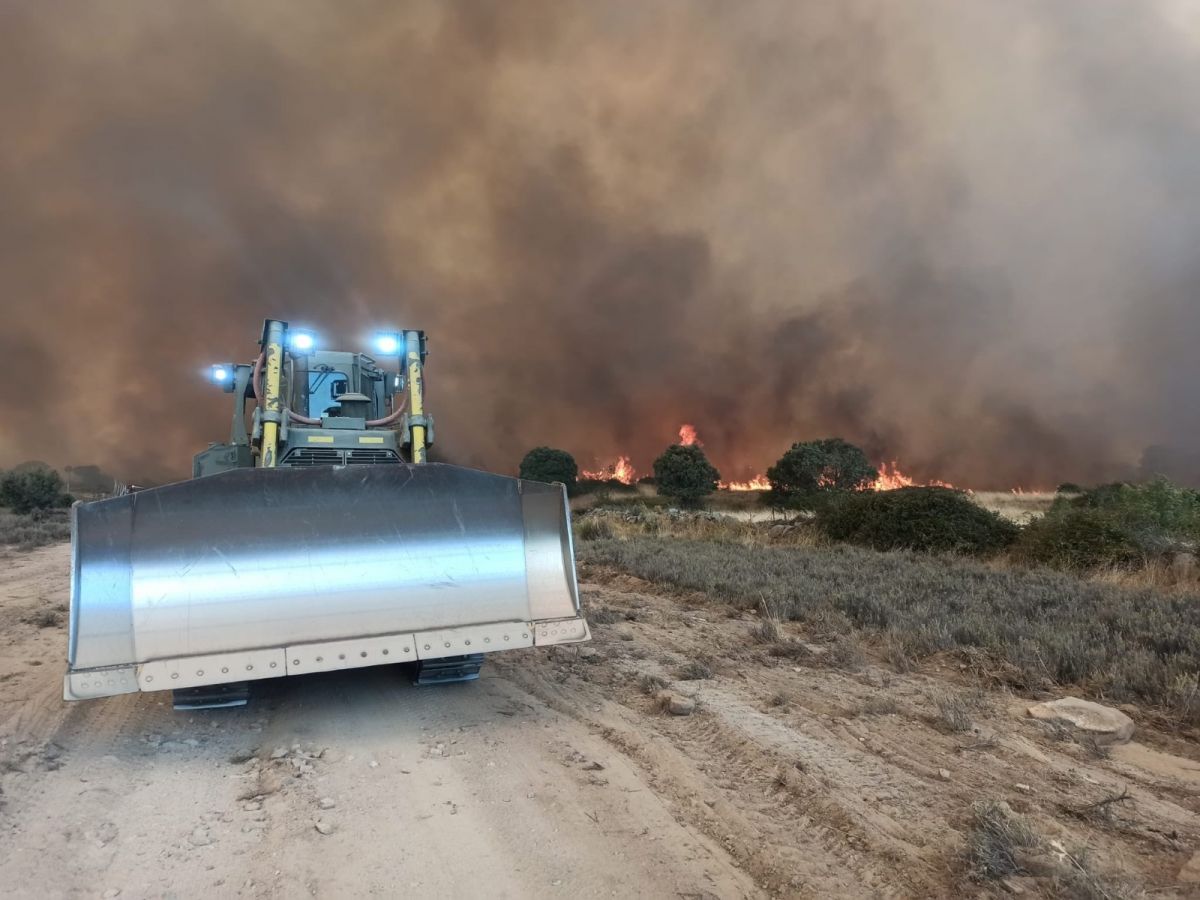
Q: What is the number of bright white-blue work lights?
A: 3